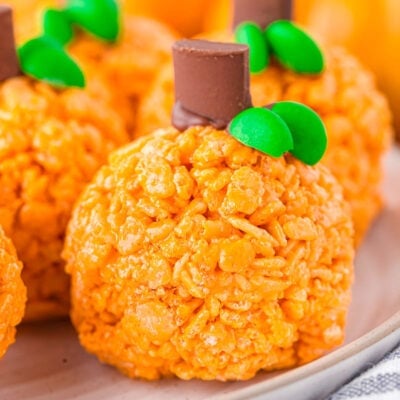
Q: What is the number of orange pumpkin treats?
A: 5